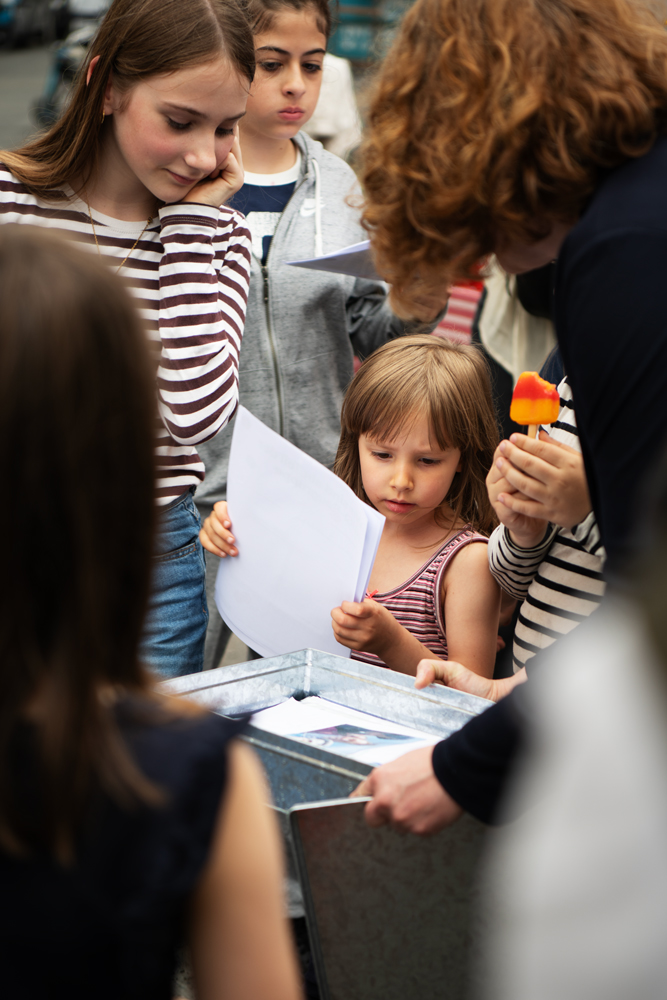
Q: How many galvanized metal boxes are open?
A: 1